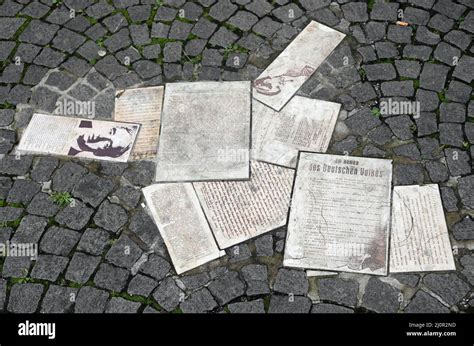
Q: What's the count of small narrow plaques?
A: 2